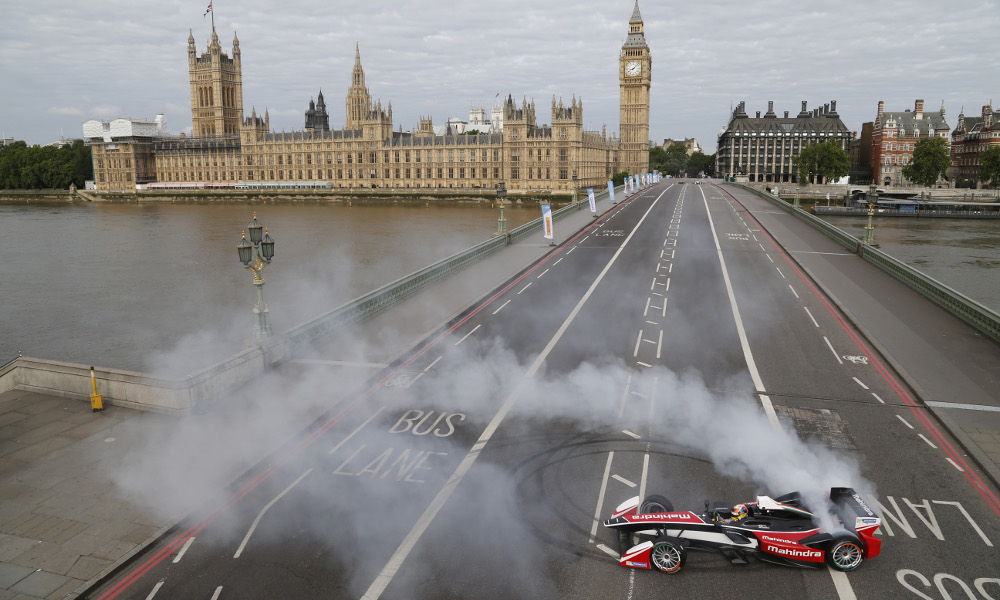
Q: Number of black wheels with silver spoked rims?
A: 2